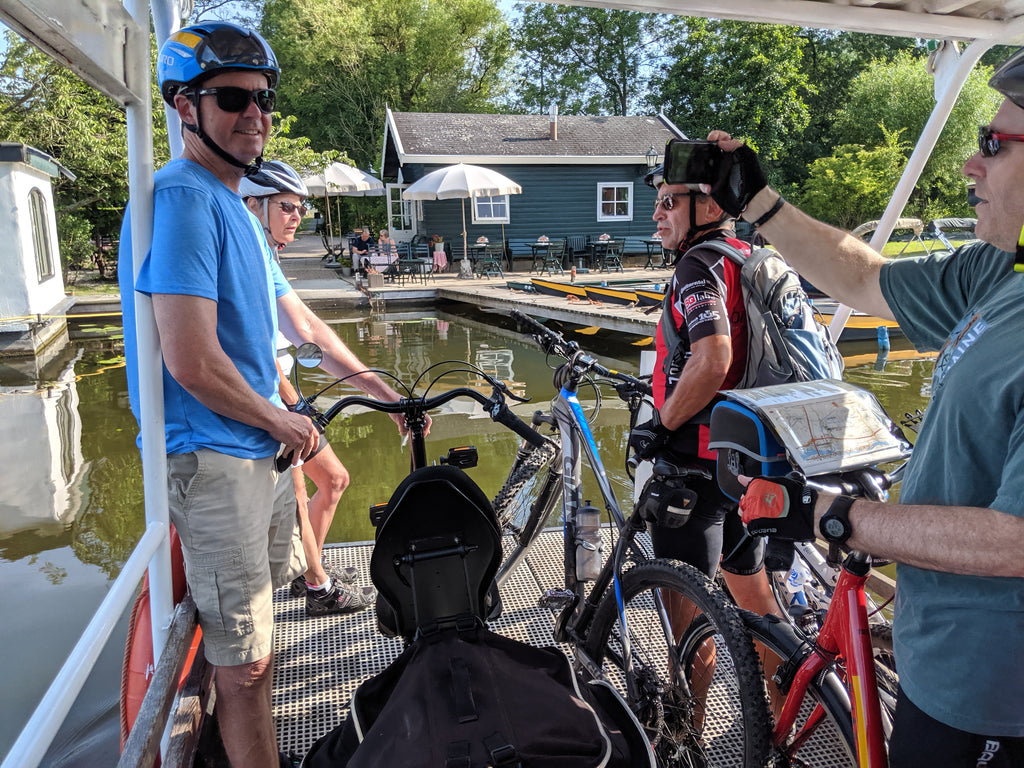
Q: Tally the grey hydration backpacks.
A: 1